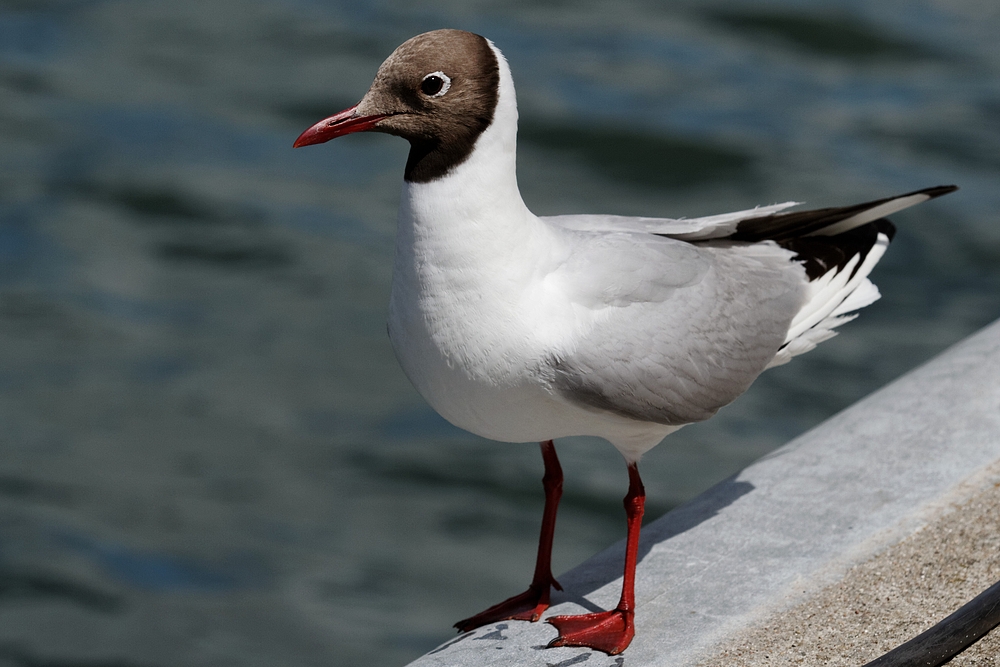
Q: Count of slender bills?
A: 1